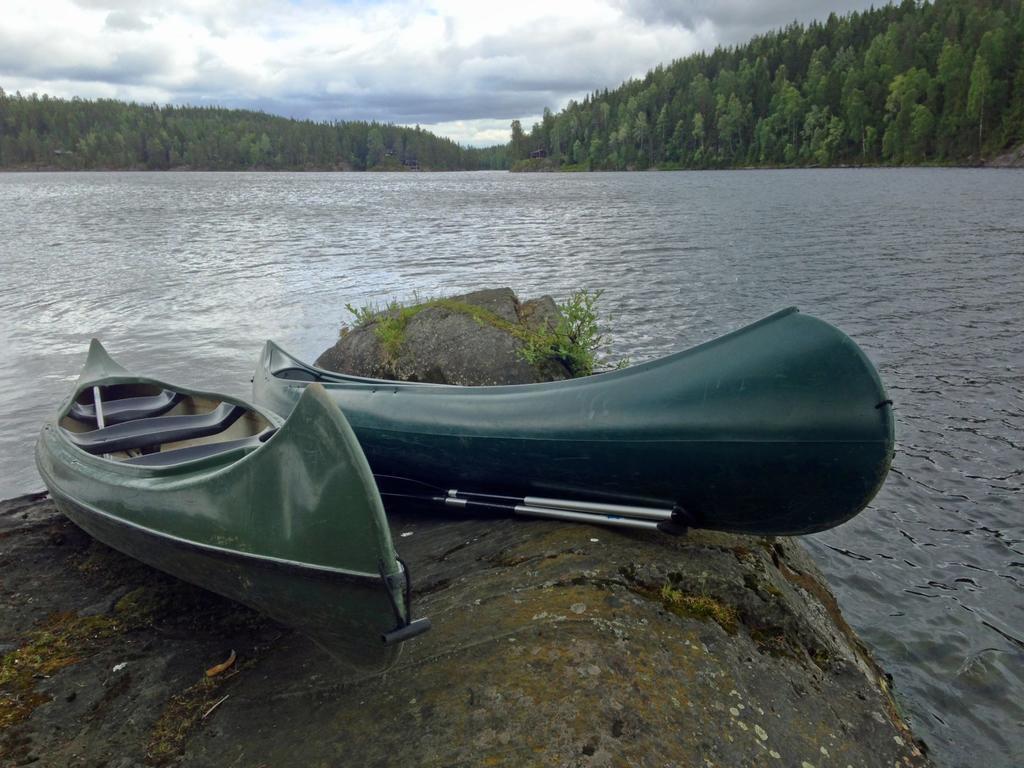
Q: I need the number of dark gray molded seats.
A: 3